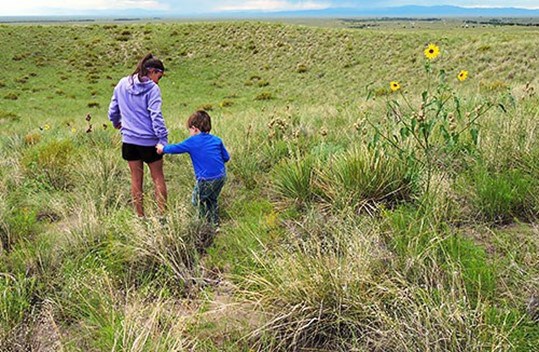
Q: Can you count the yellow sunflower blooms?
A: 3